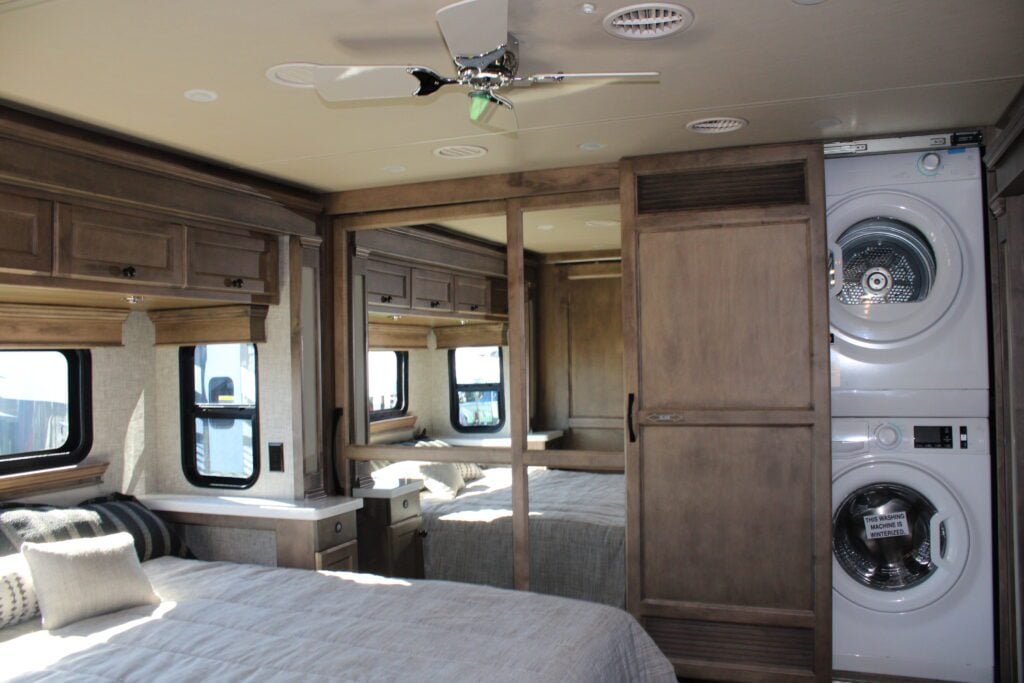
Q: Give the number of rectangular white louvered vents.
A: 0